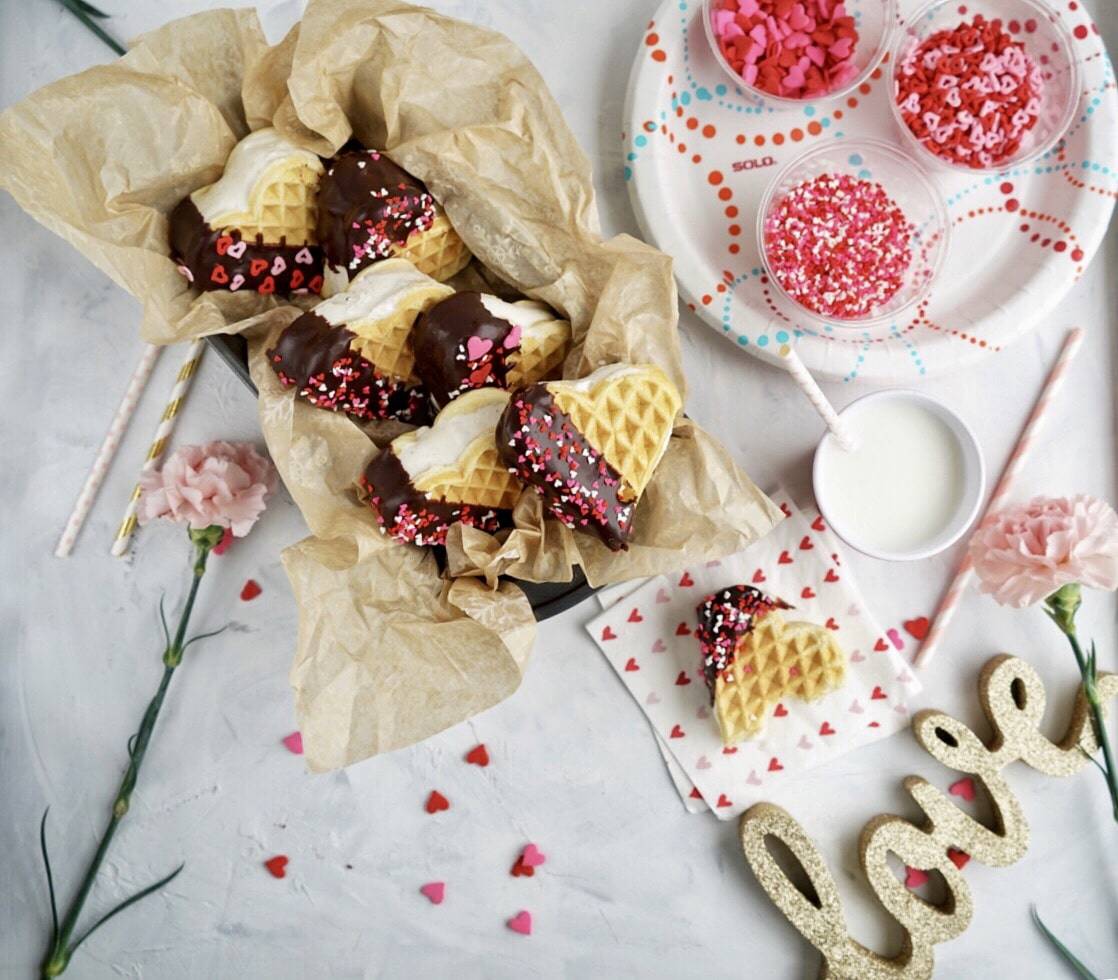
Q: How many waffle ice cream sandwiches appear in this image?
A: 7